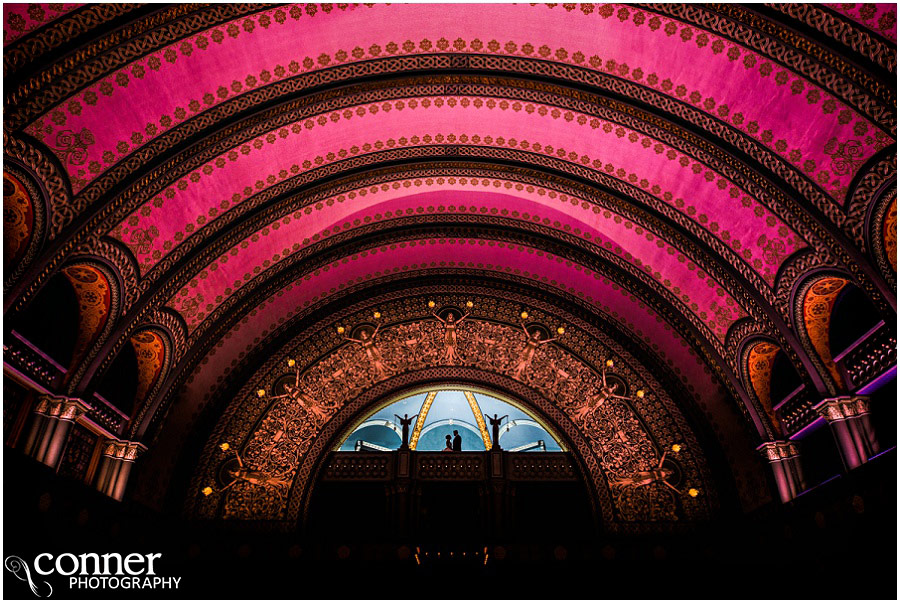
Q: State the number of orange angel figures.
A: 7